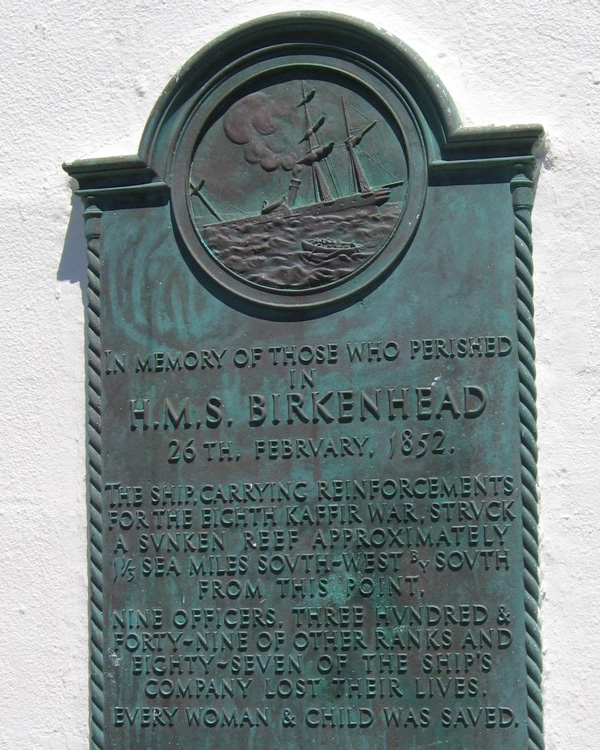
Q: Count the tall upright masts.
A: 2